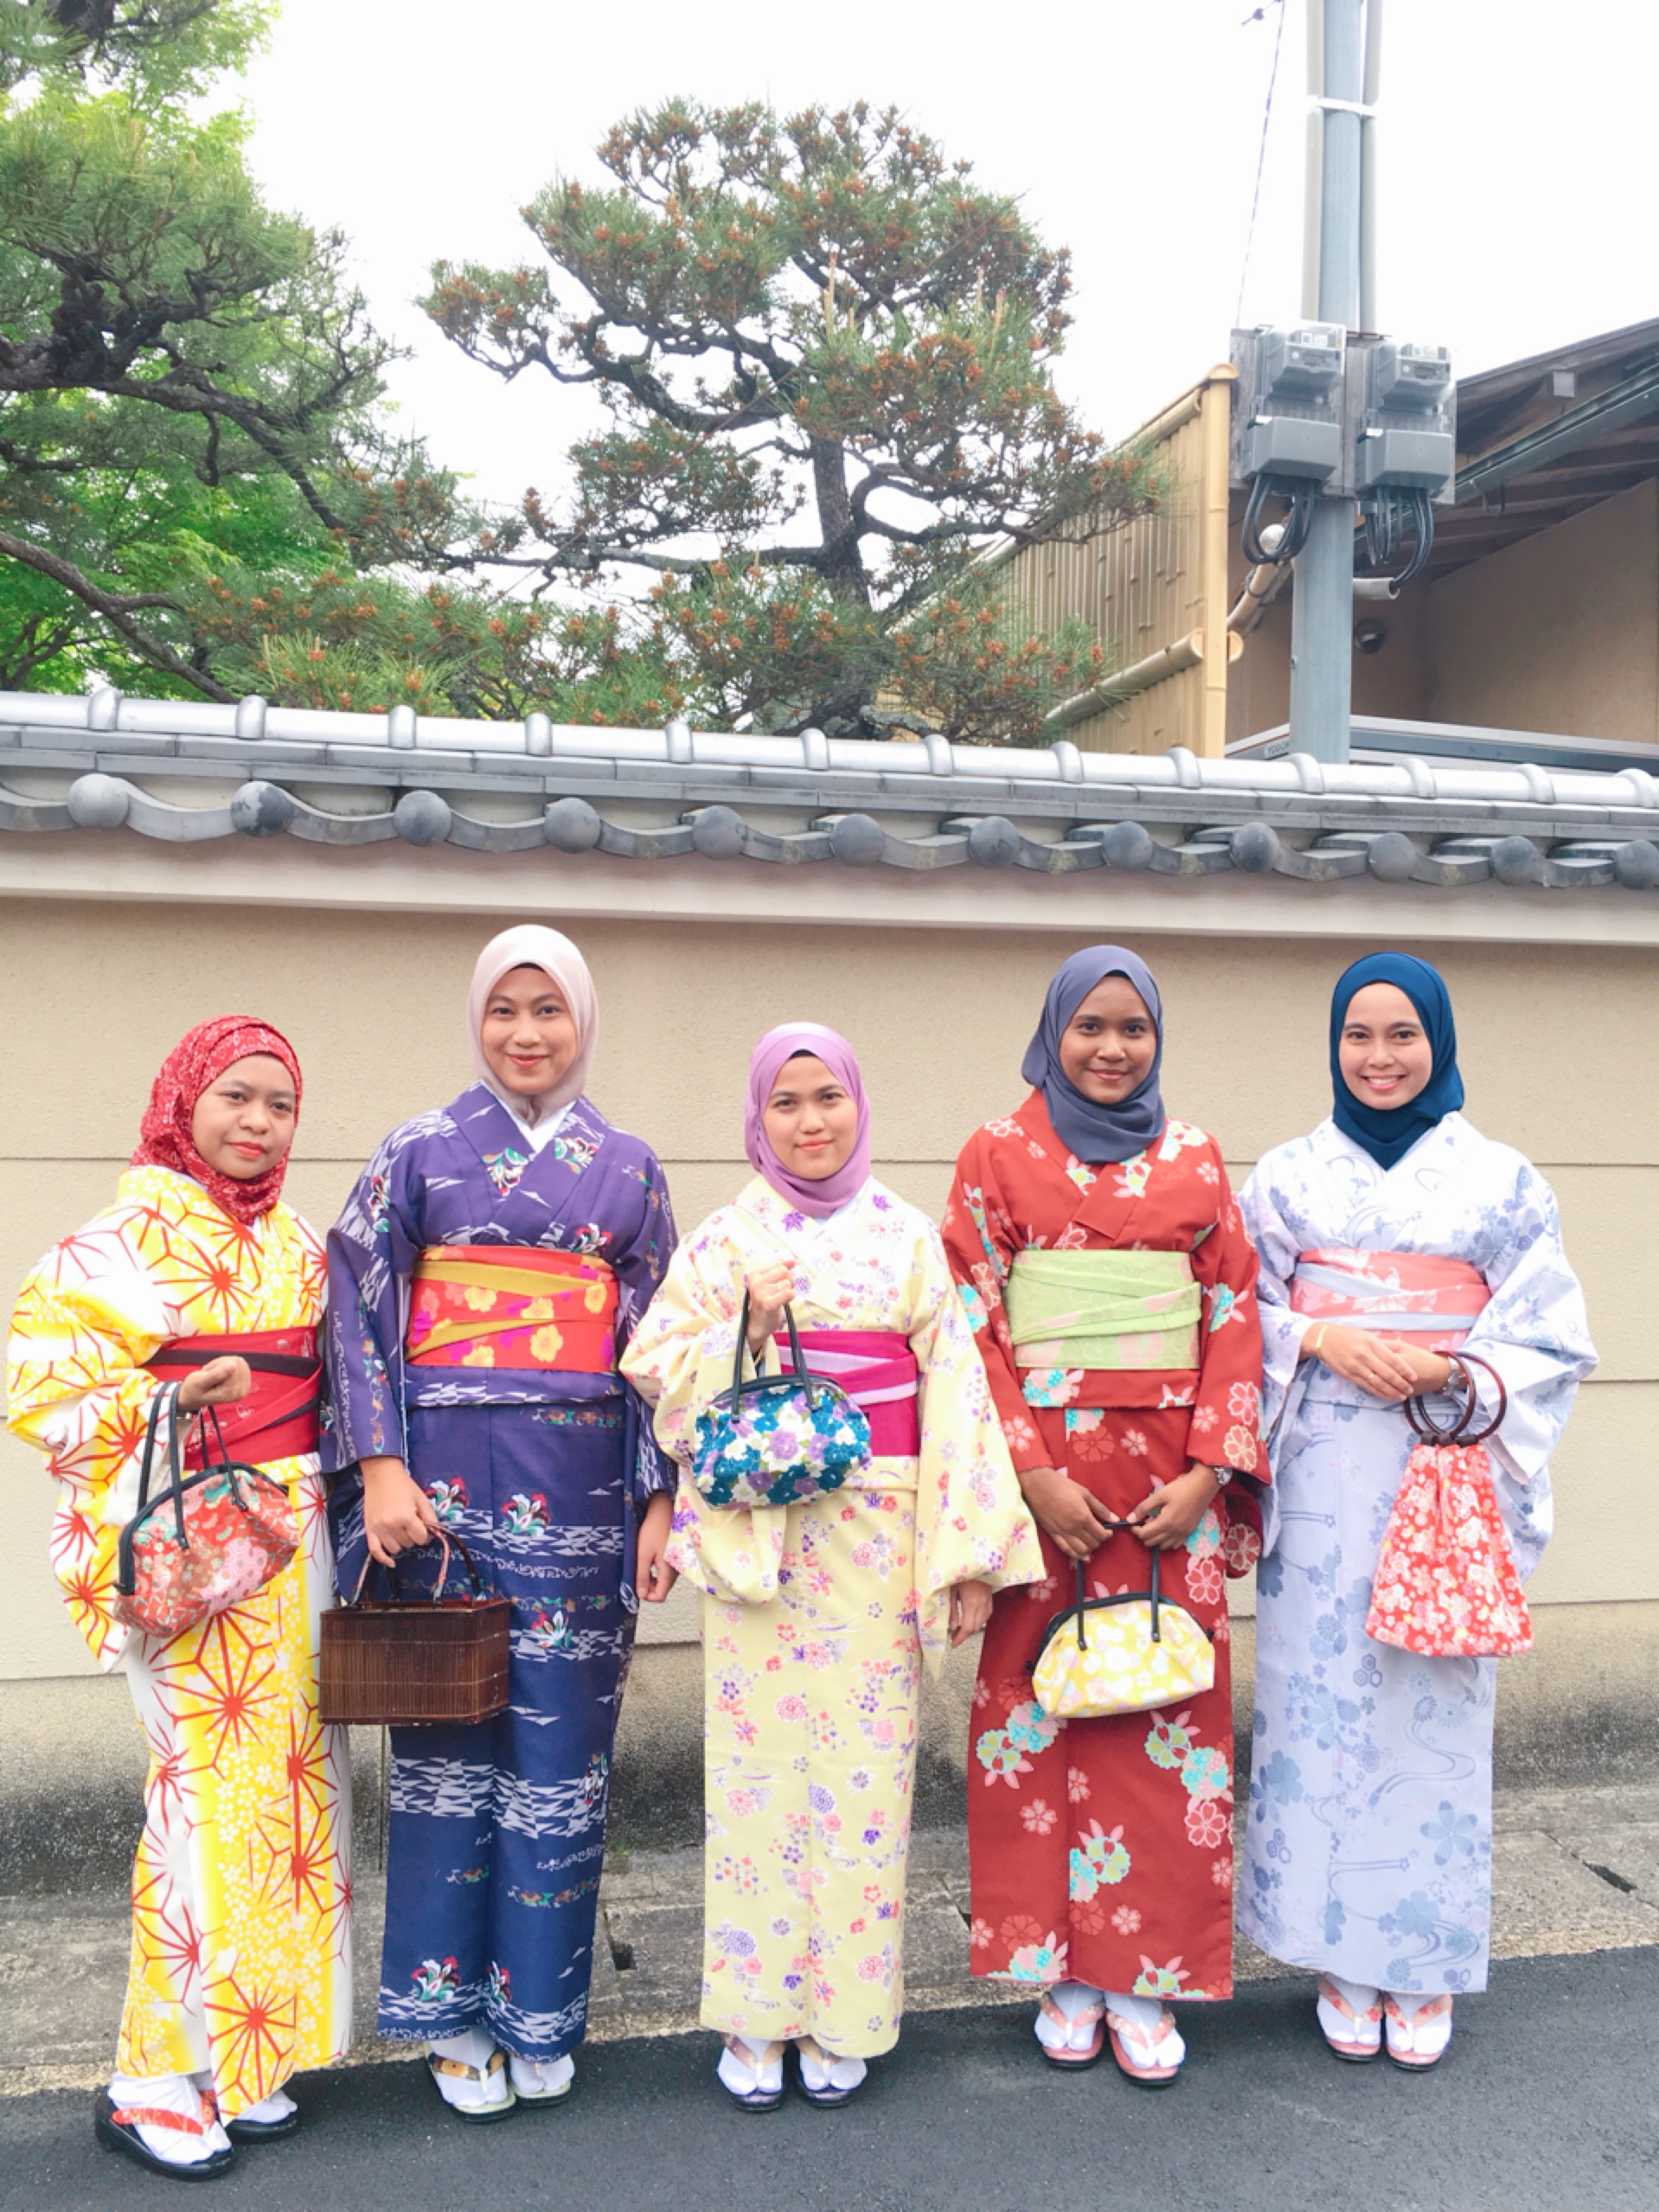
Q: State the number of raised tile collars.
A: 13